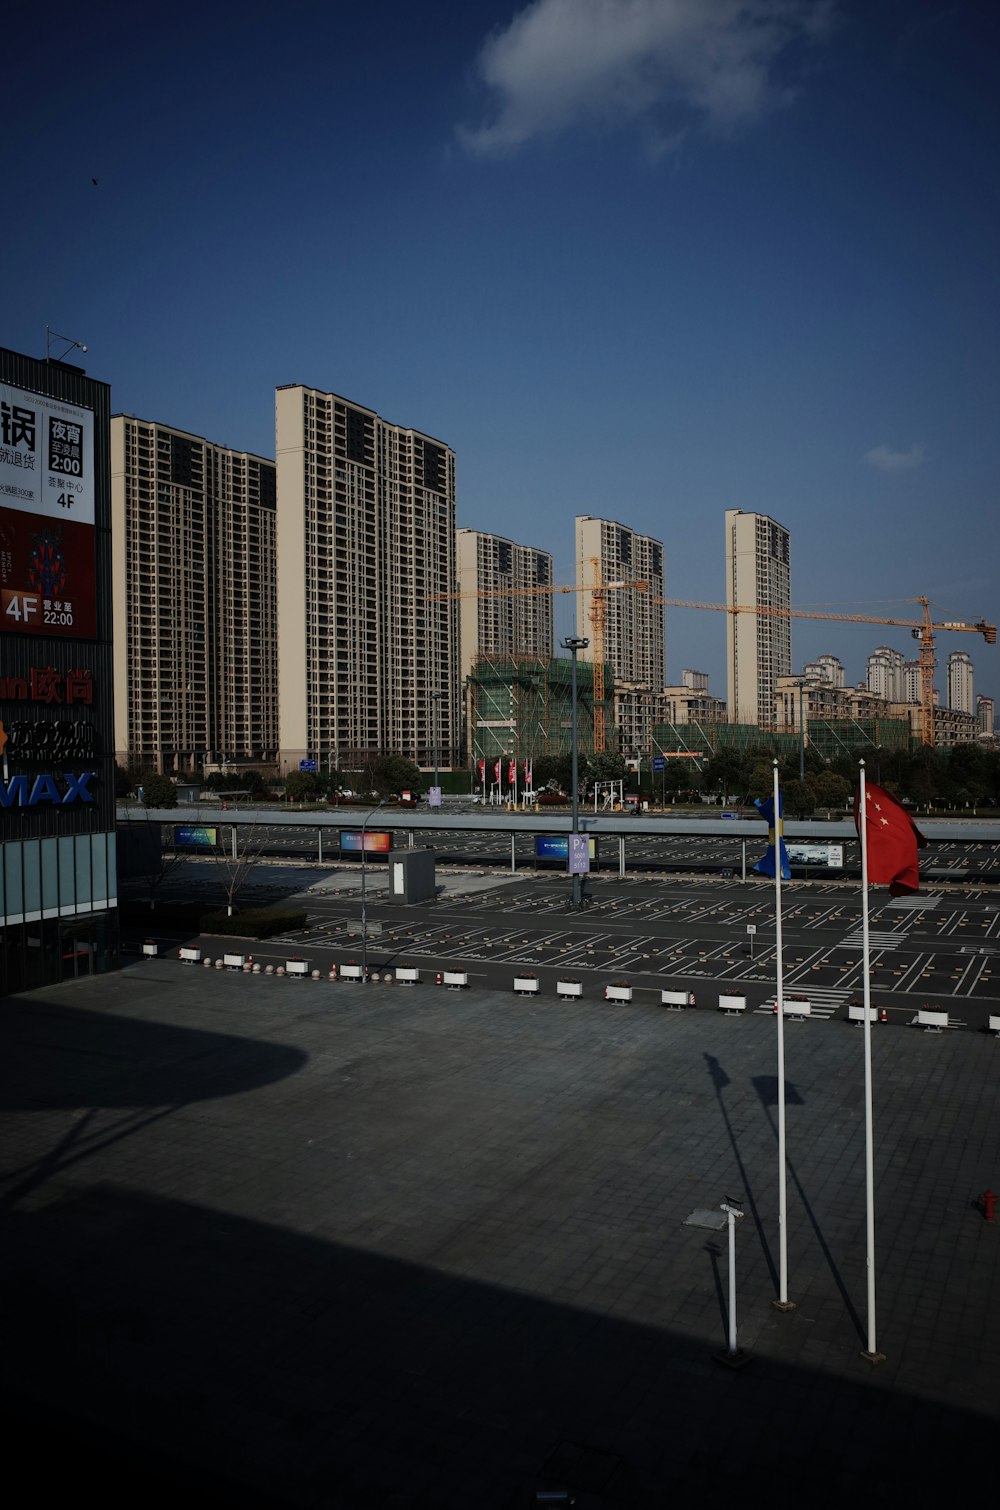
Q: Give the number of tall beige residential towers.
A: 5